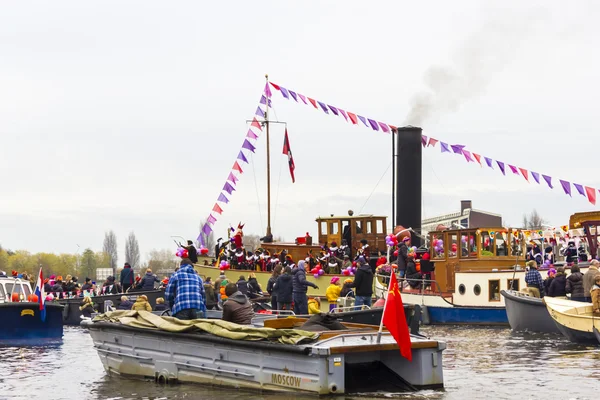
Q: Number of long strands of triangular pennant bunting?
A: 2